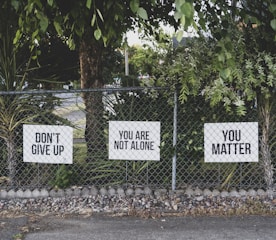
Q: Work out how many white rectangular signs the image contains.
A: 3